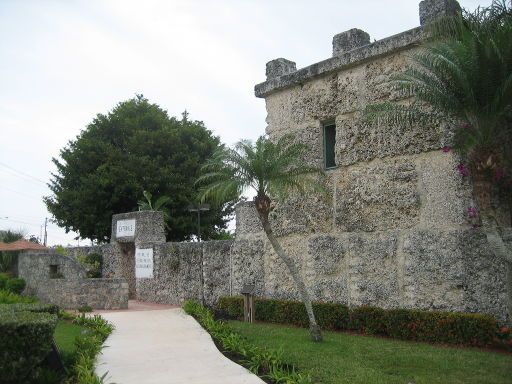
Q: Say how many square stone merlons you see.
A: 3